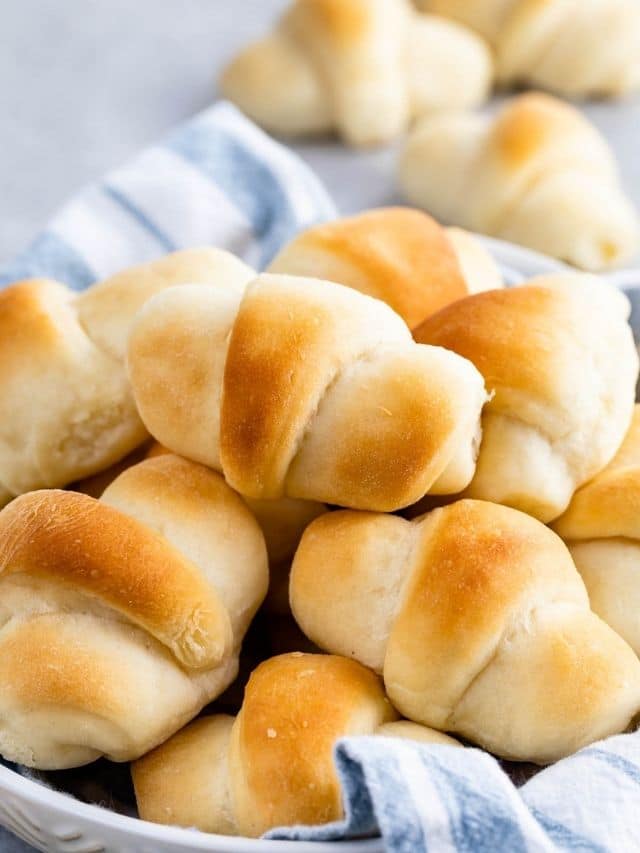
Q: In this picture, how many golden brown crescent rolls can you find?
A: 11